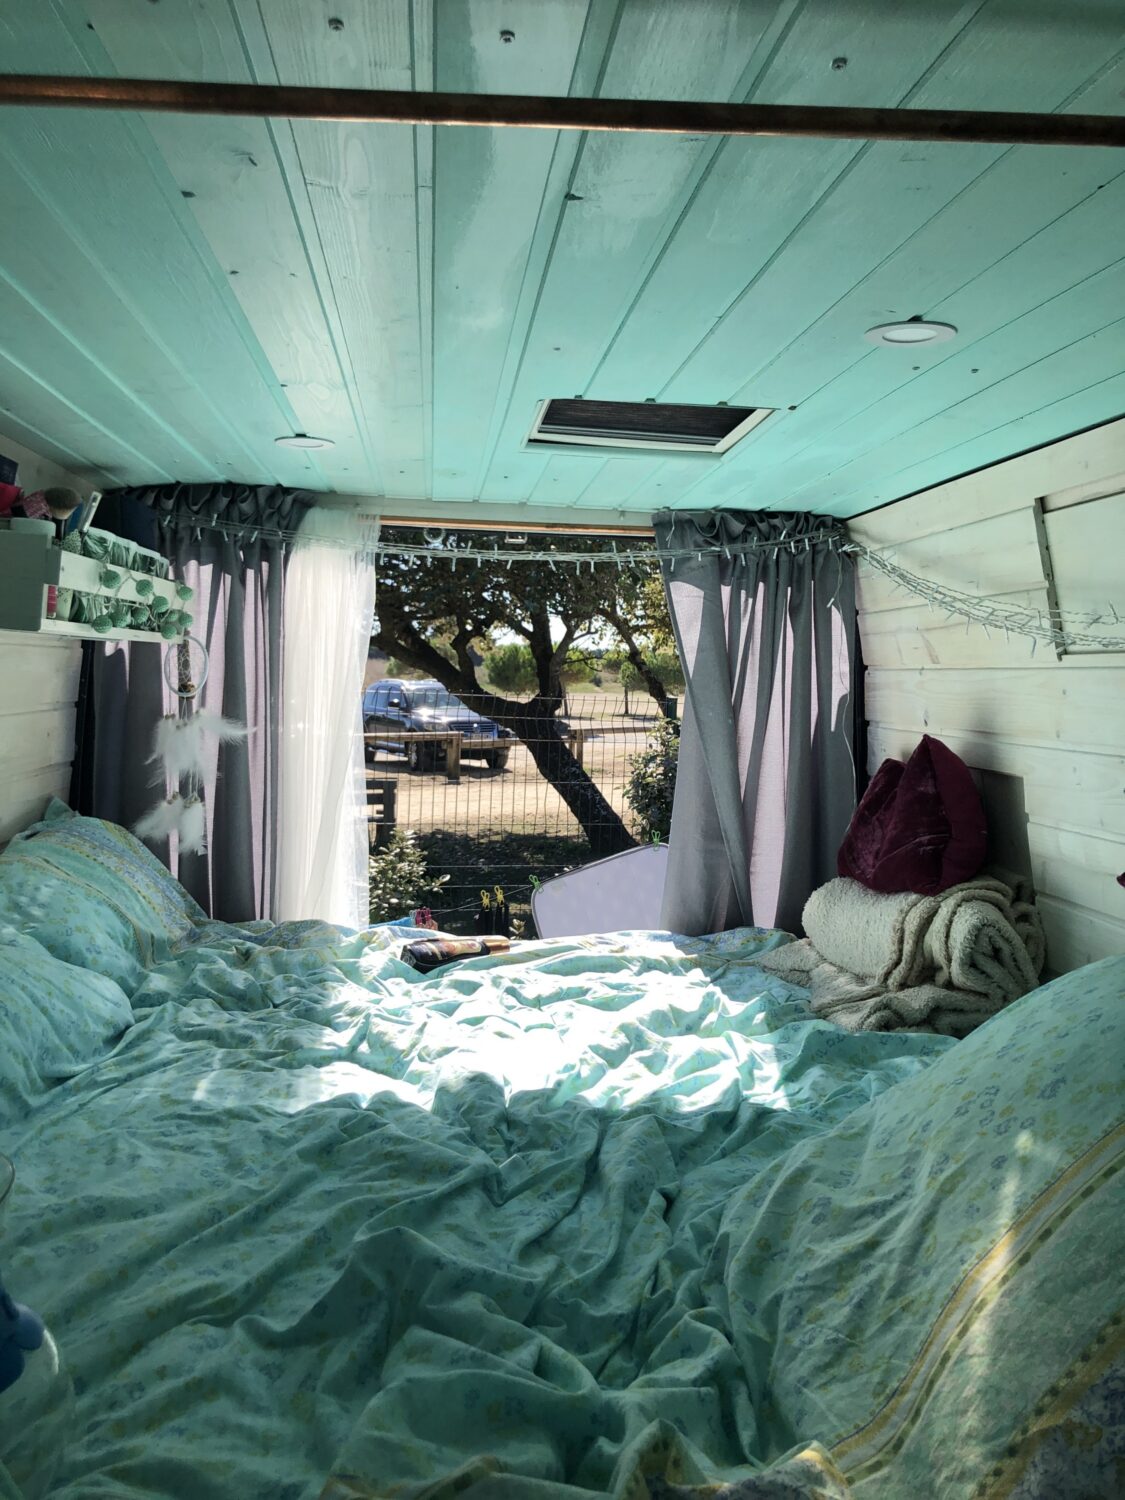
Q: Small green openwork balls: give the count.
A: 10